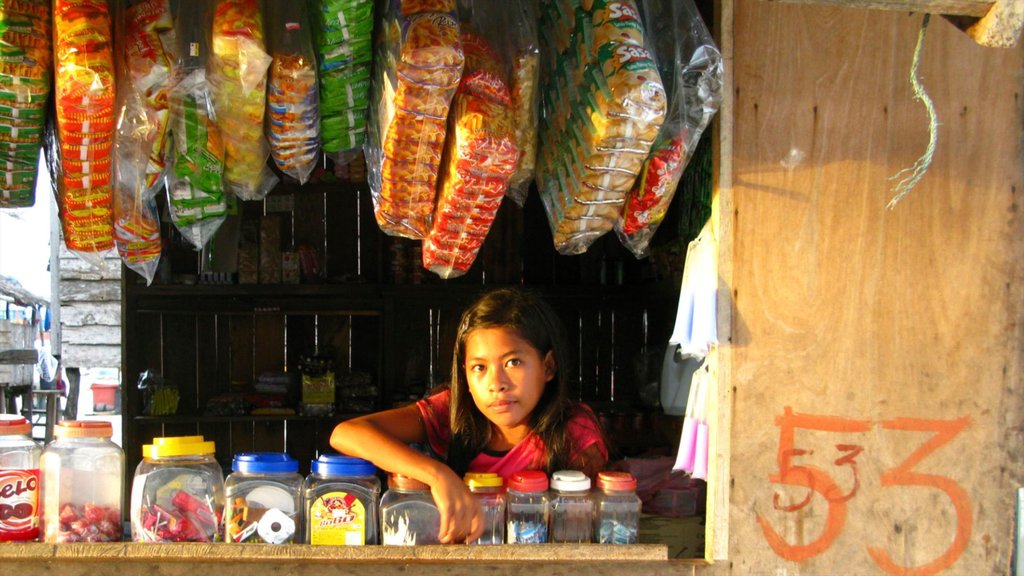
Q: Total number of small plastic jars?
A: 4